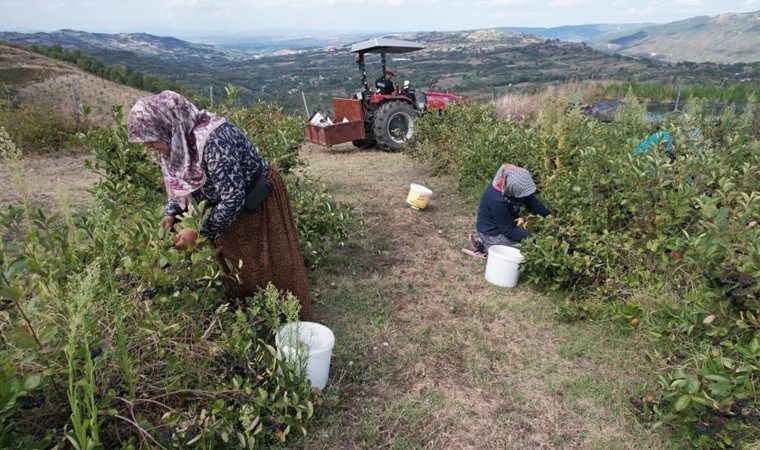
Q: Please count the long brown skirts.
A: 1